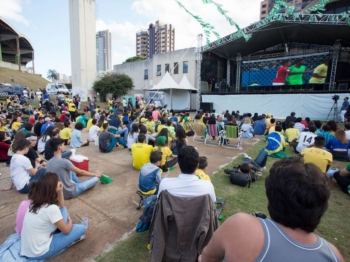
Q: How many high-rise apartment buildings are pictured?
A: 3